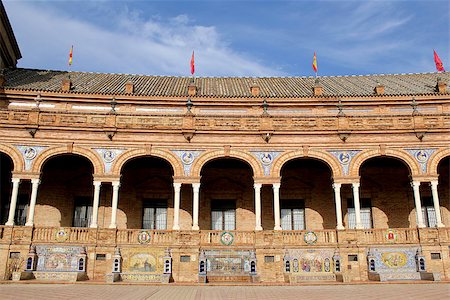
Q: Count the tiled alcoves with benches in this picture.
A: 5